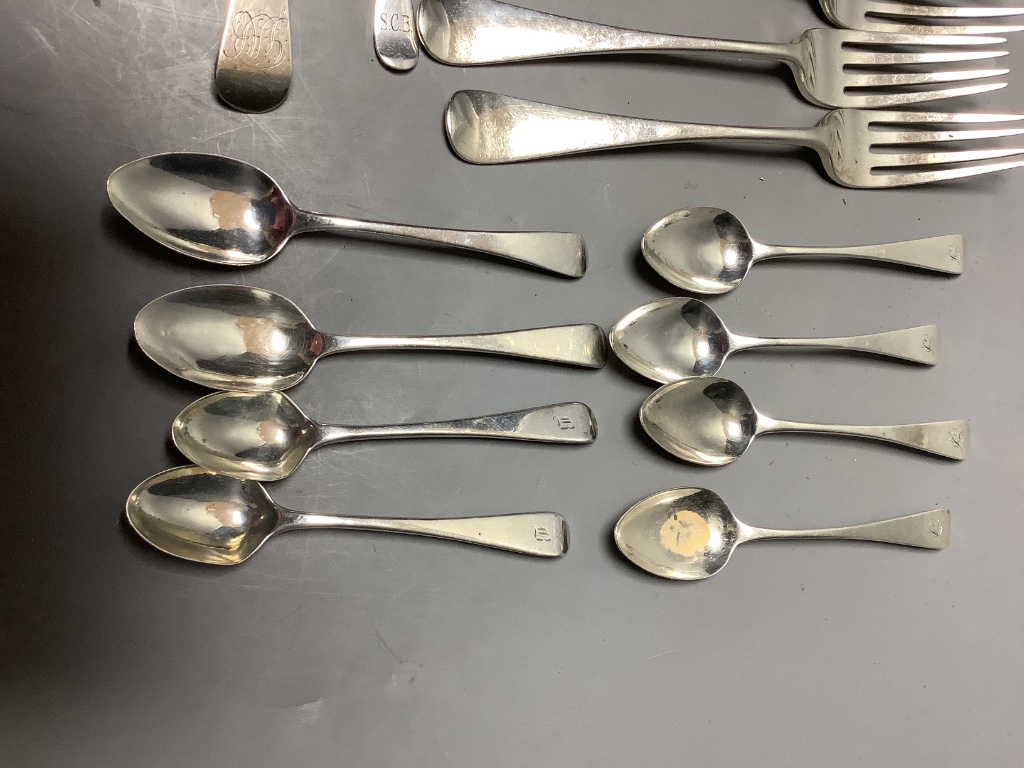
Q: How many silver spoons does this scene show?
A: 8